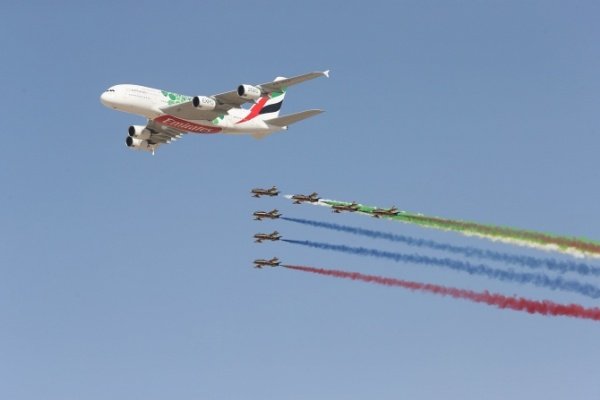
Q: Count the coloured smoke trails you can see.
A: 4